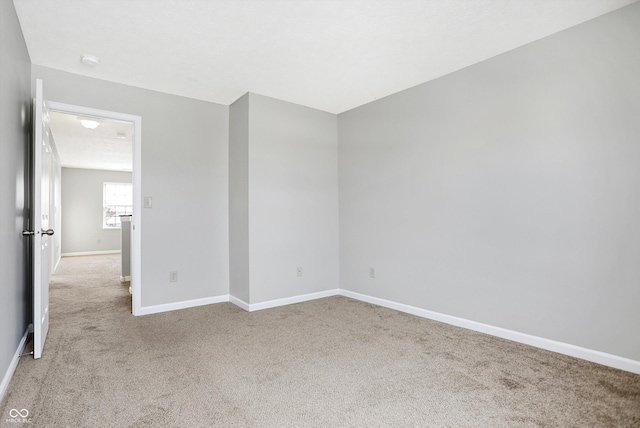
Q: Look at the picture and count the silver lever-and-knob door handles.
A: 2